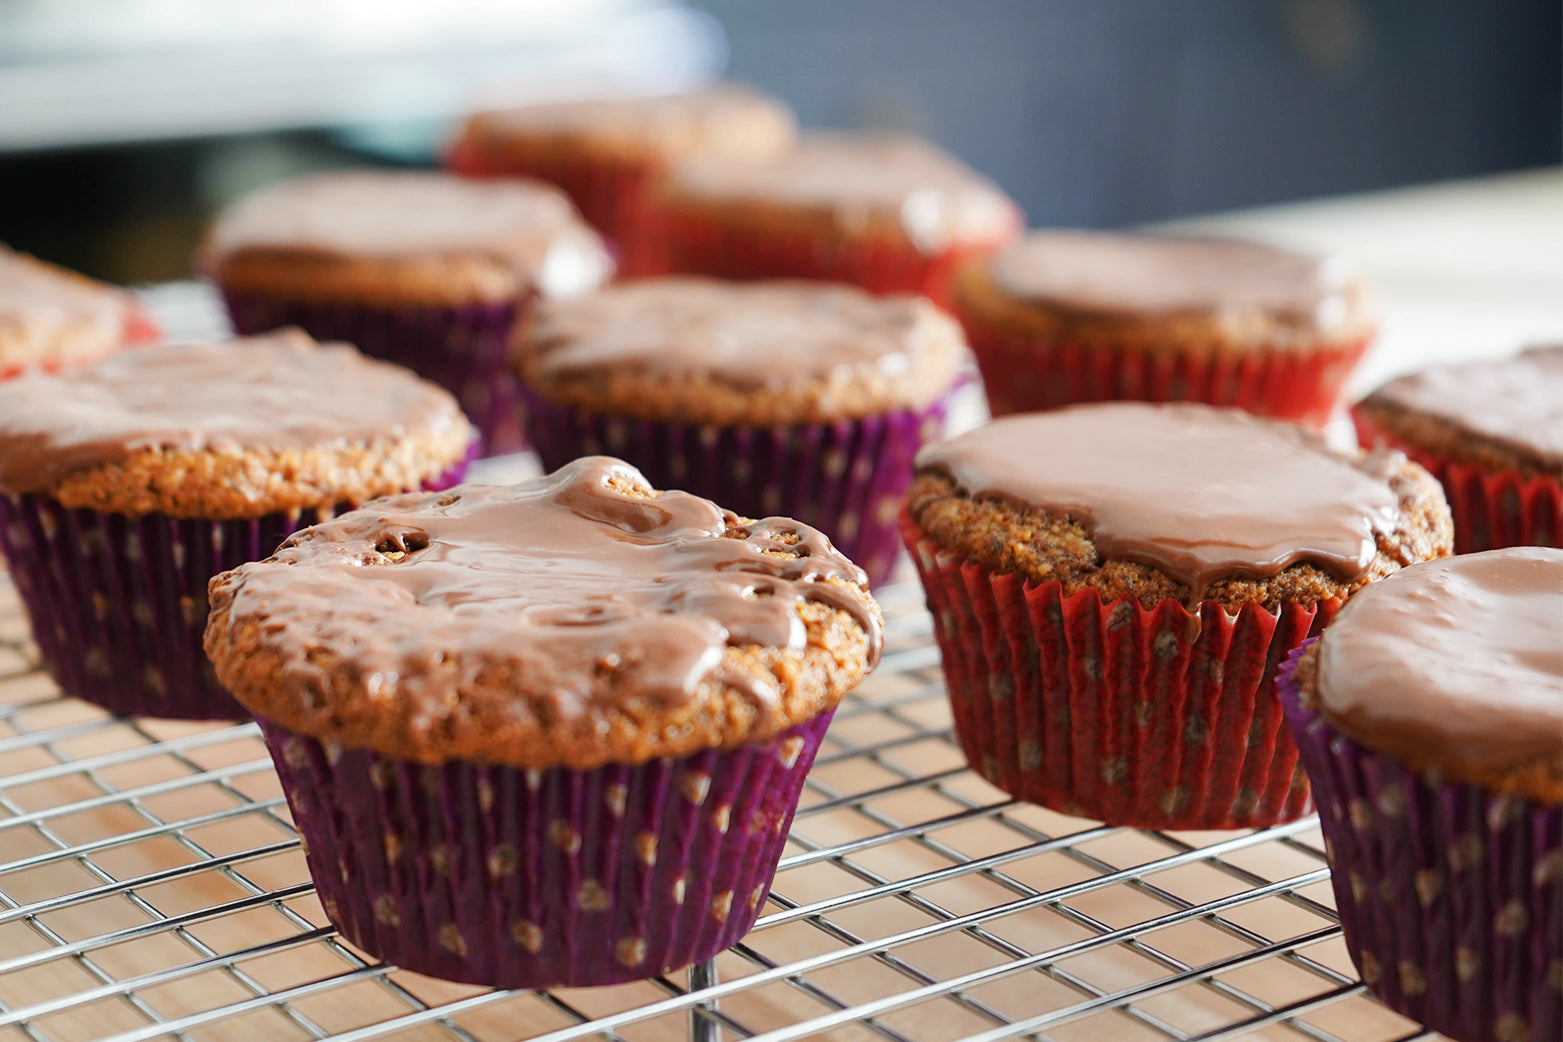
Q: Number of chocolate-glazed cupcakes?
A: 11